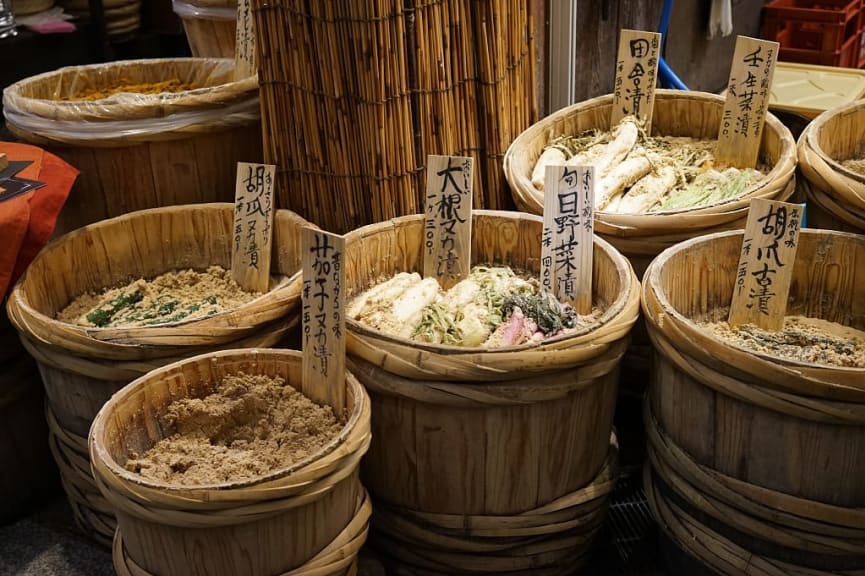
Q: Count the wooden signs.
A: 8